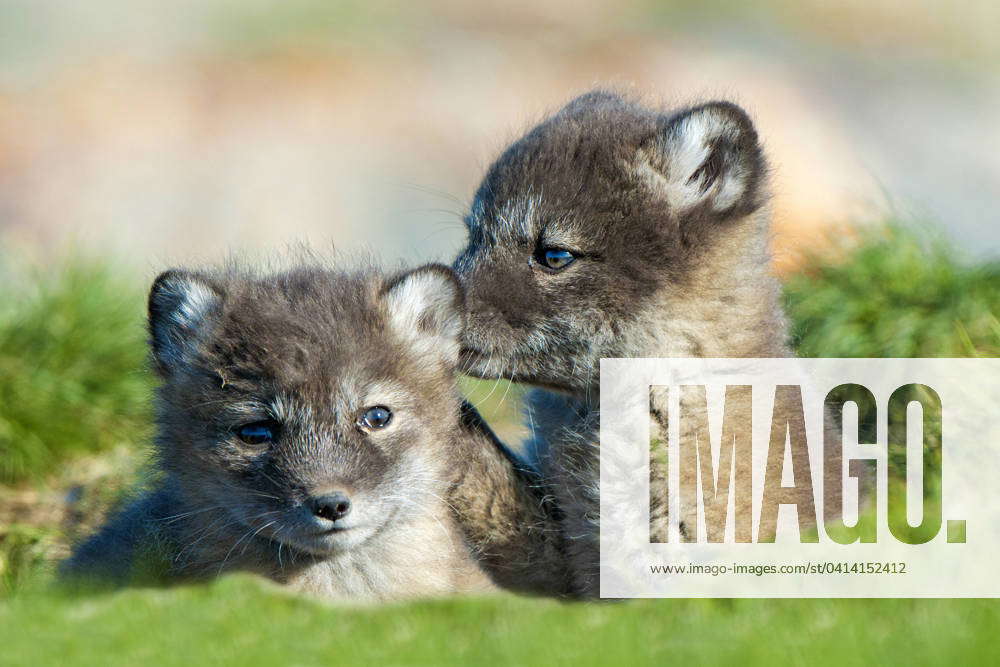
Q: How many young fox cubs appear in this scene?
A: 2